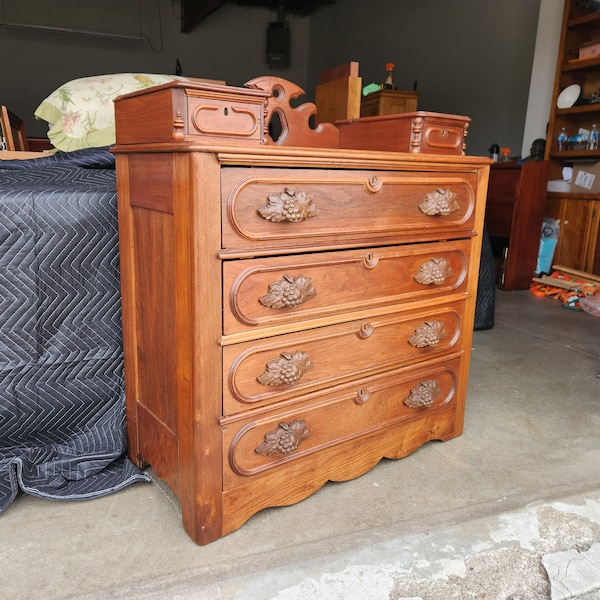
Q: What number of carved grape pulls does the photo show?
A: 8